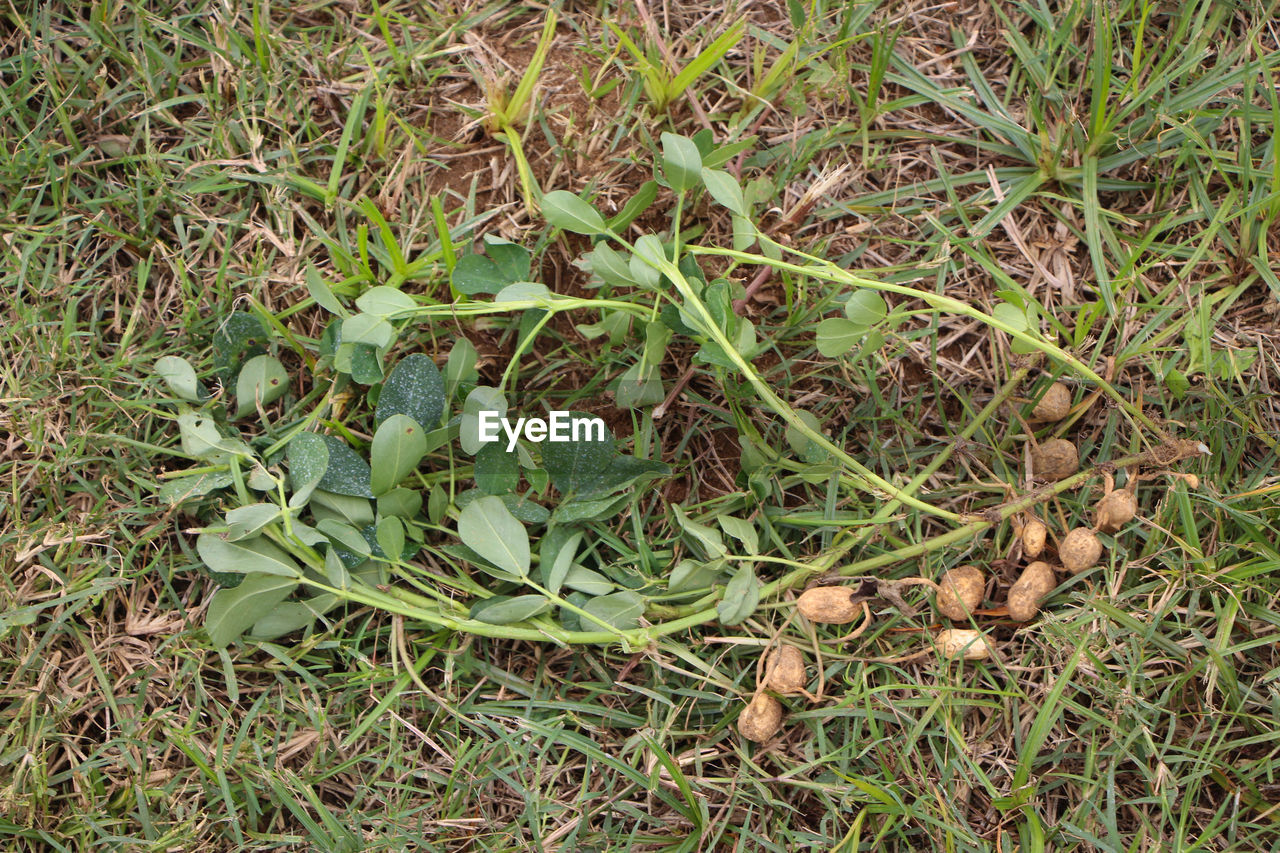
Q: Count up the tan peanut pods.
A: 11